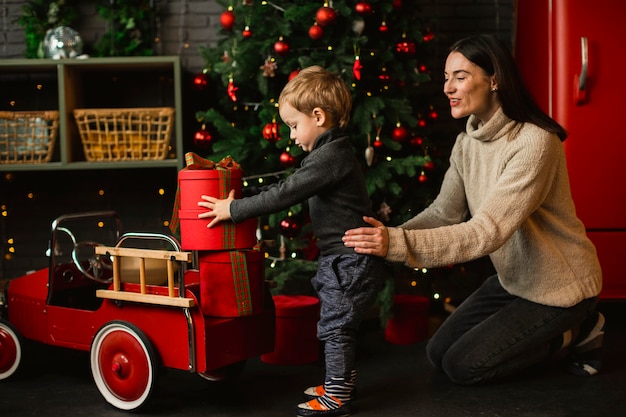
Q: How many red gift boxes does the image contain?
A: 5